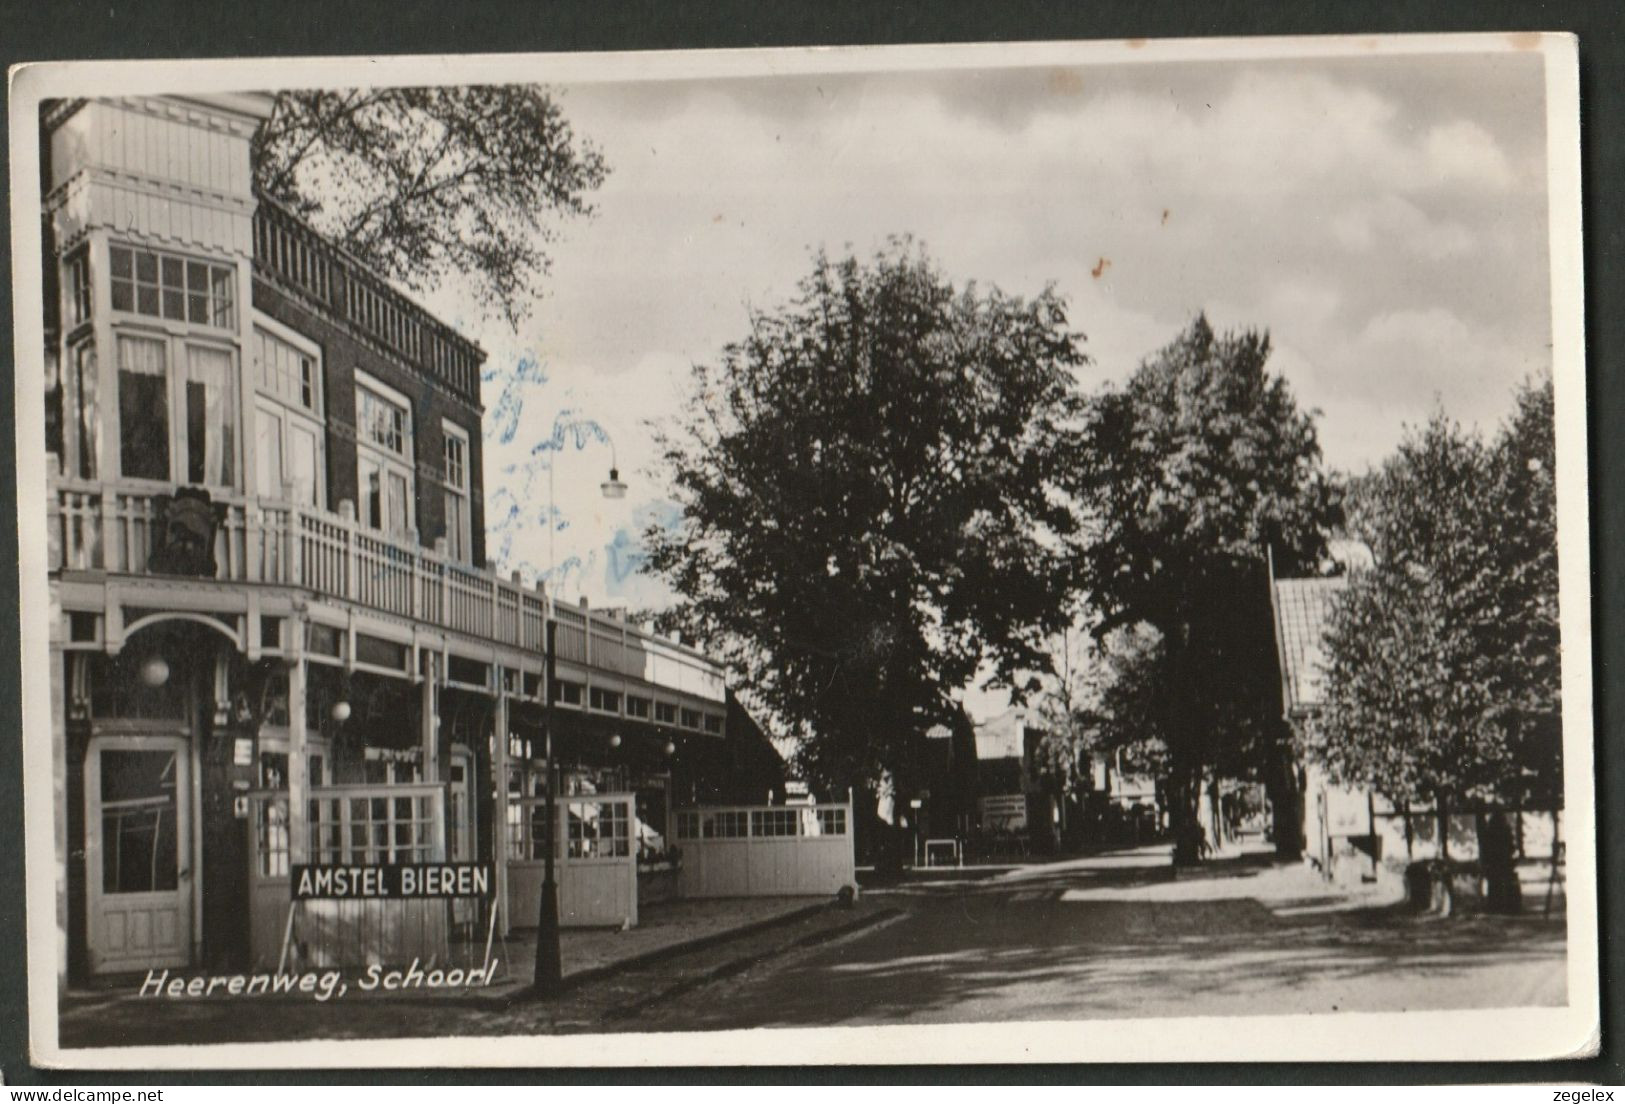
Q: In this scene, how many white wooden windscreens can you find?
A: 3